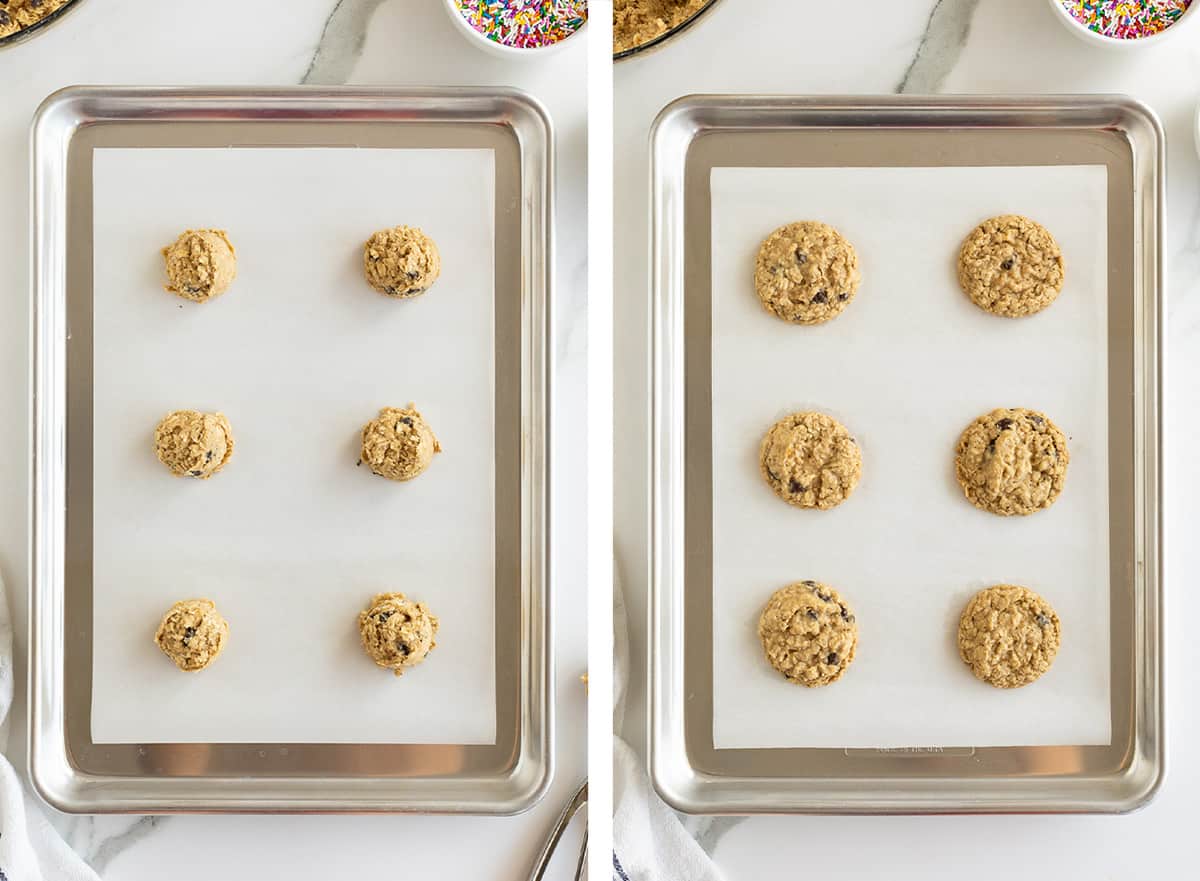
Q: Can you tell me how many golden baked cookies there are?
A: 6